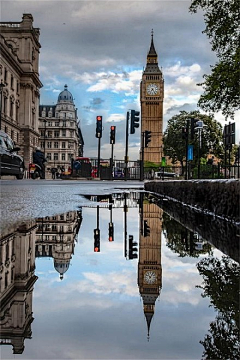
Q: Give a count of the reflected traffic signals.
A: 4